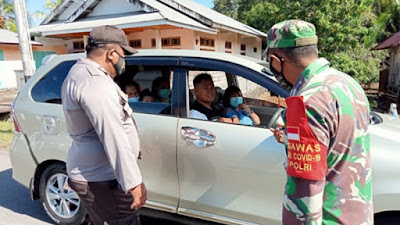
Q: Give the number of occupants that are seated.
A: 5